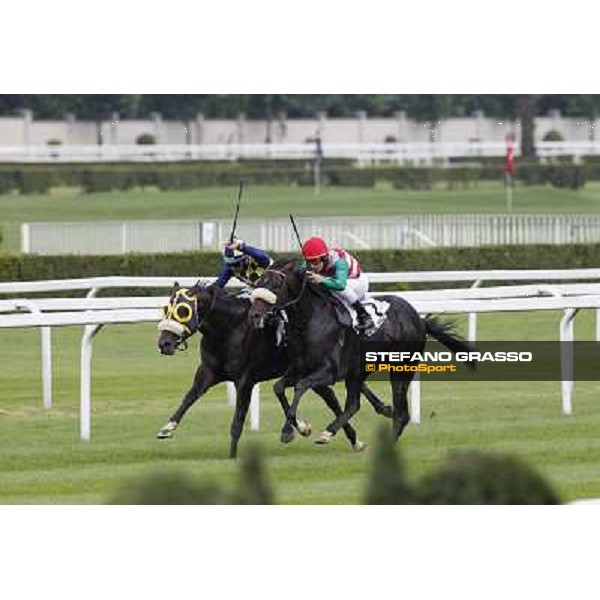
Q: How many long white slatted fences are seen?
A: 1